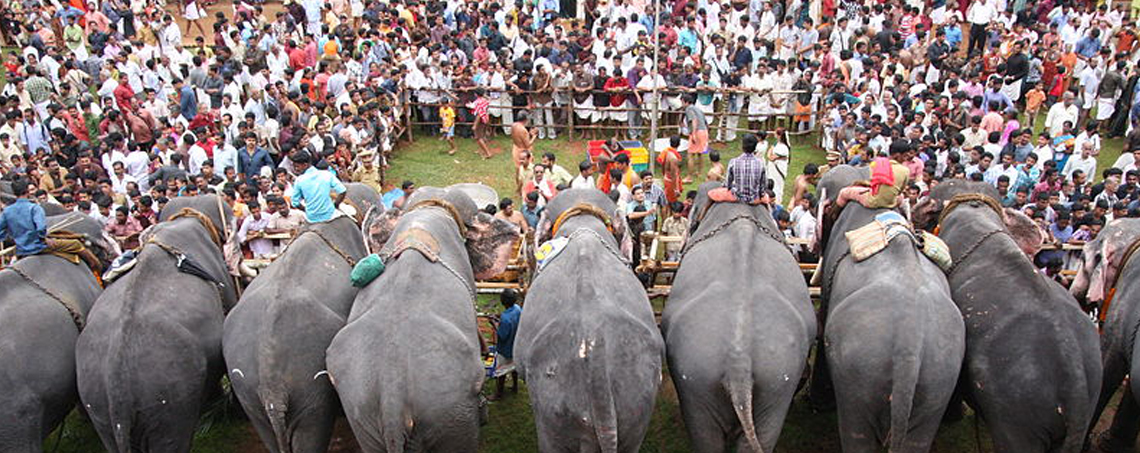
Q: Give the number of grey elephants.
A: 9